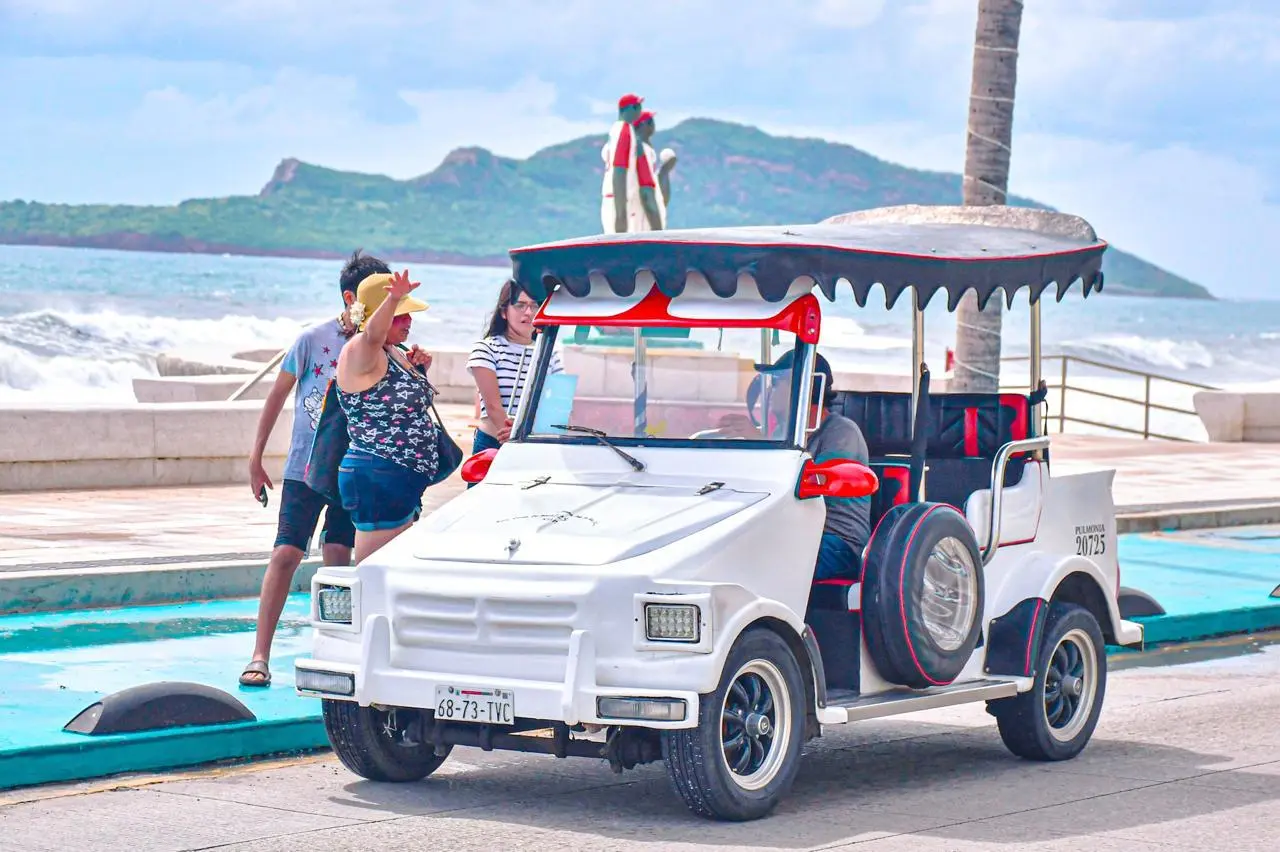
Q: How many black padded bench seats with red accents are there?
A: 2